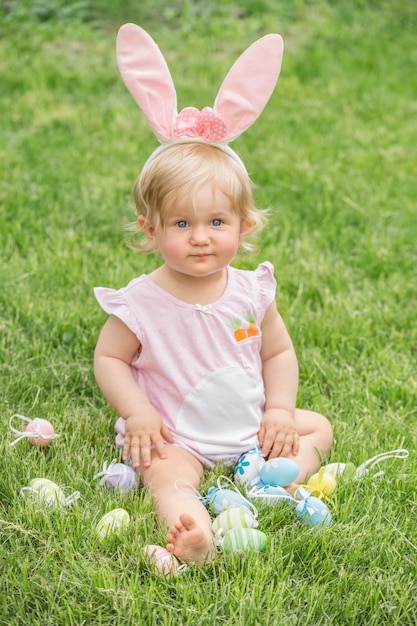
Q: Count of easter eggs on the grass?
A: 14